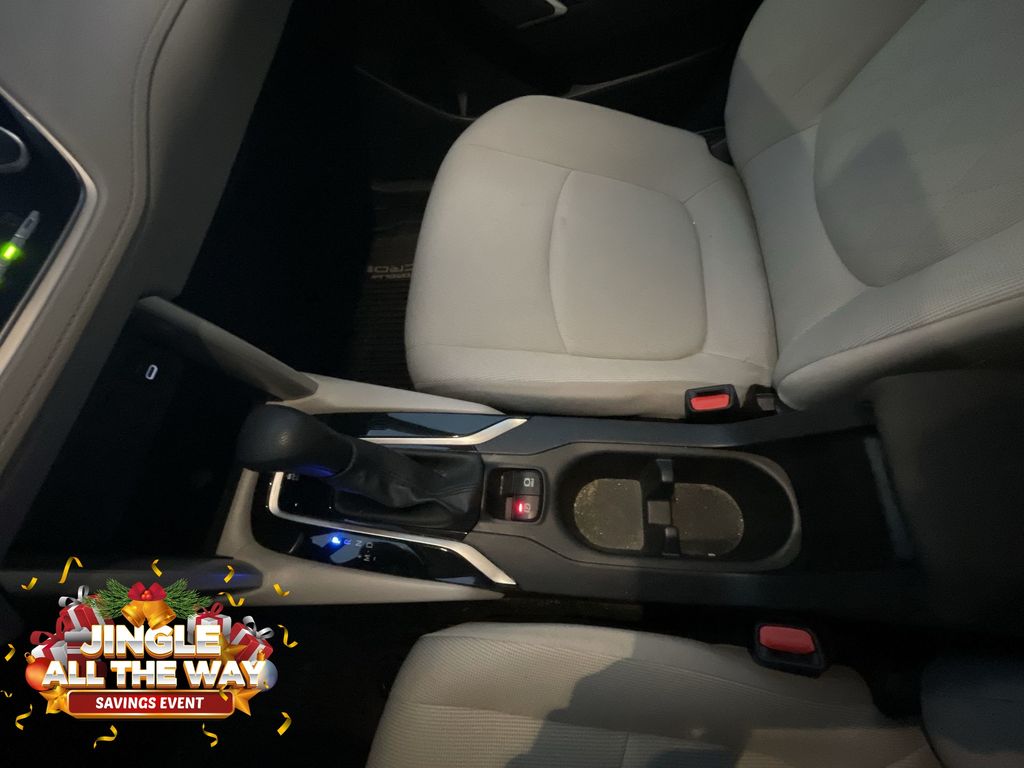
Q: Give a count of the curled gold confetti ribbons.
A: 13